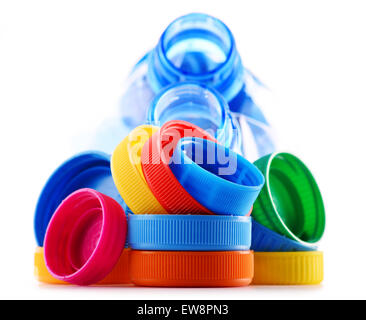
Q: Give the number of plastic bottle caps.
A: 11